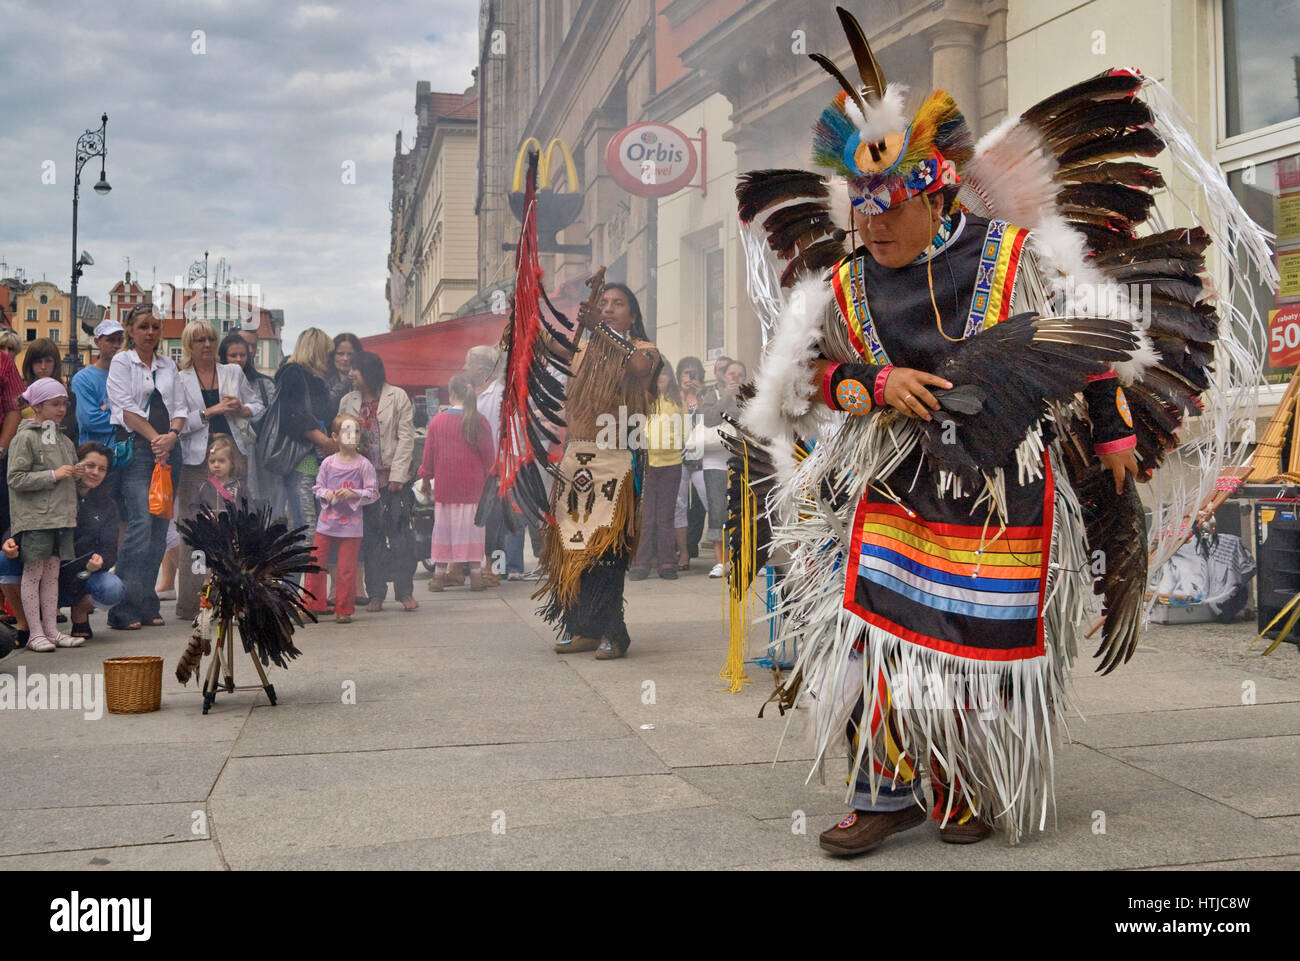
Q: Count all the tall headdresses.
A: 1